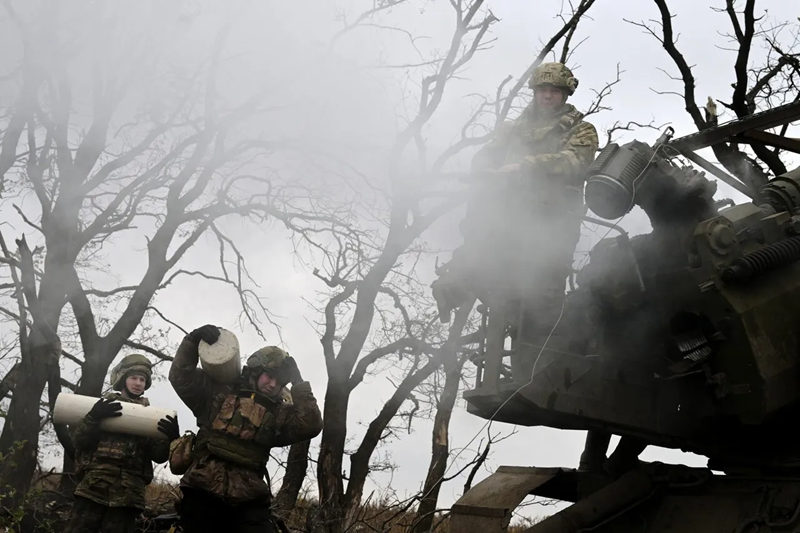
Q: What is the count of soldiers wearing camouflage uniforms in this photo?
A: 3